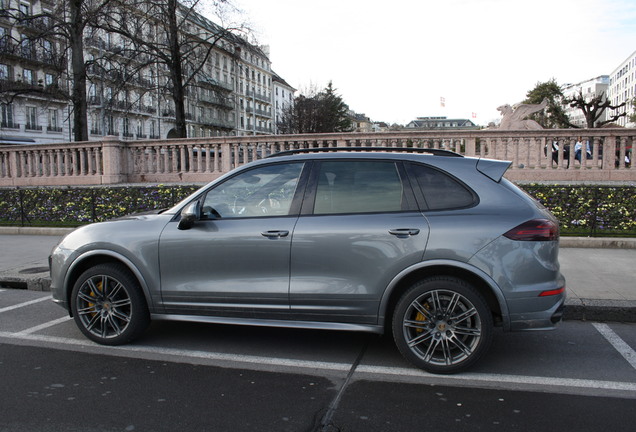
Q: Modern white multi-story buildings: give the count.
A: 2